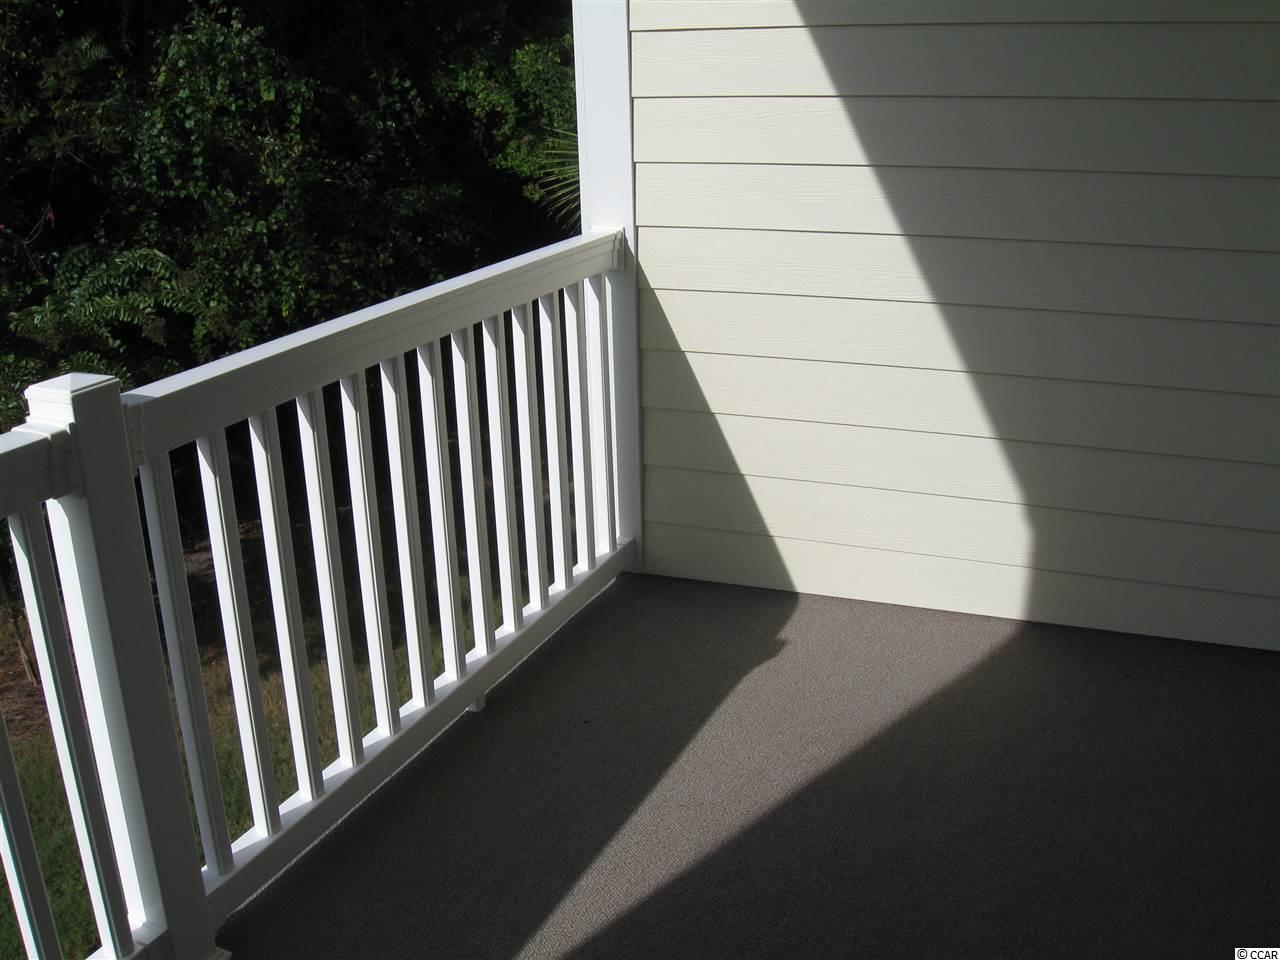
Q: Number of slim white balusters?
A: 15